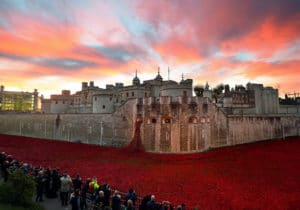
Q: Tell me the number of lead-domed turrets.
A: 3